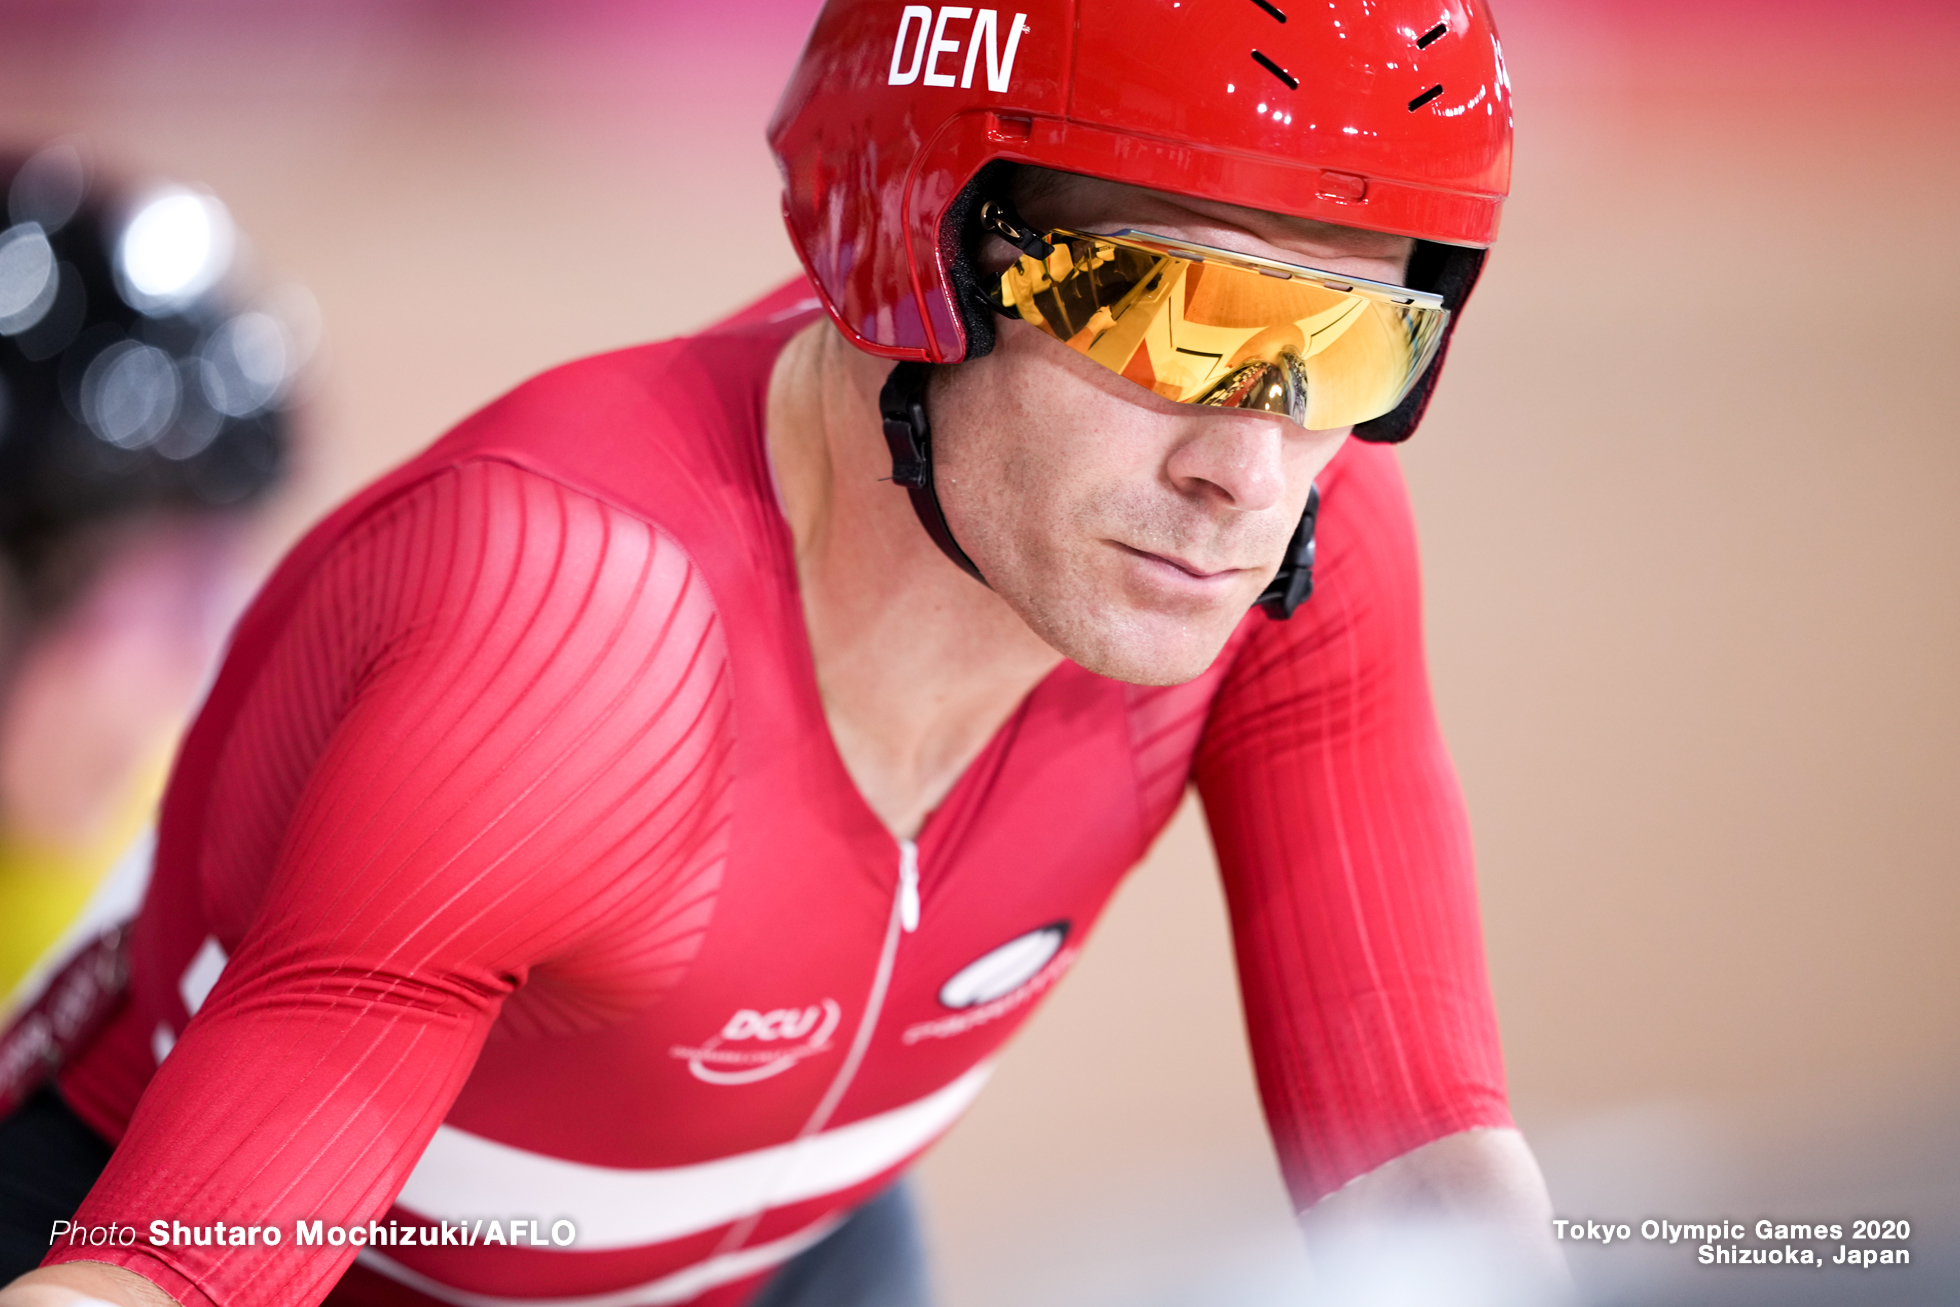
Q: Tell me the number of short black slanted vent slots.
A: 4